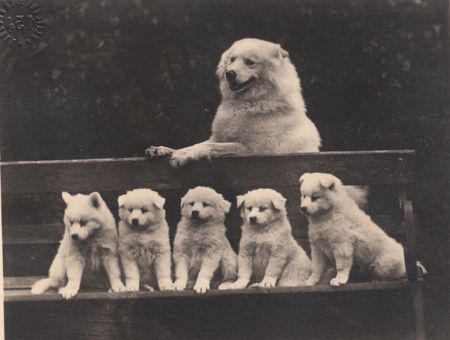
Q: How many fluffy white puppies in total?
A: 5